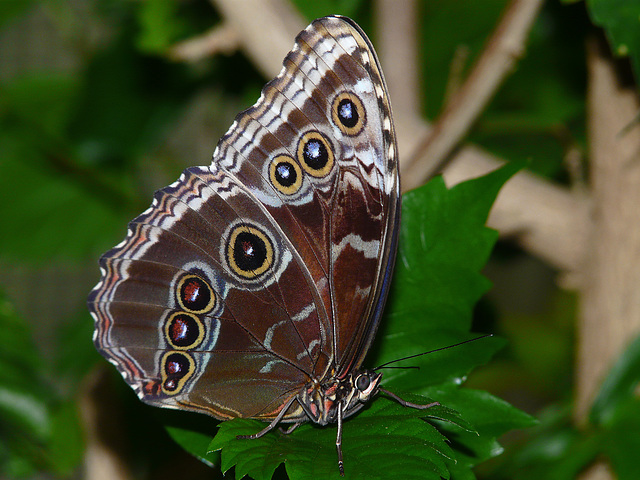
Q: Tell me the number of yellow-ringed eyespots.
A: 7